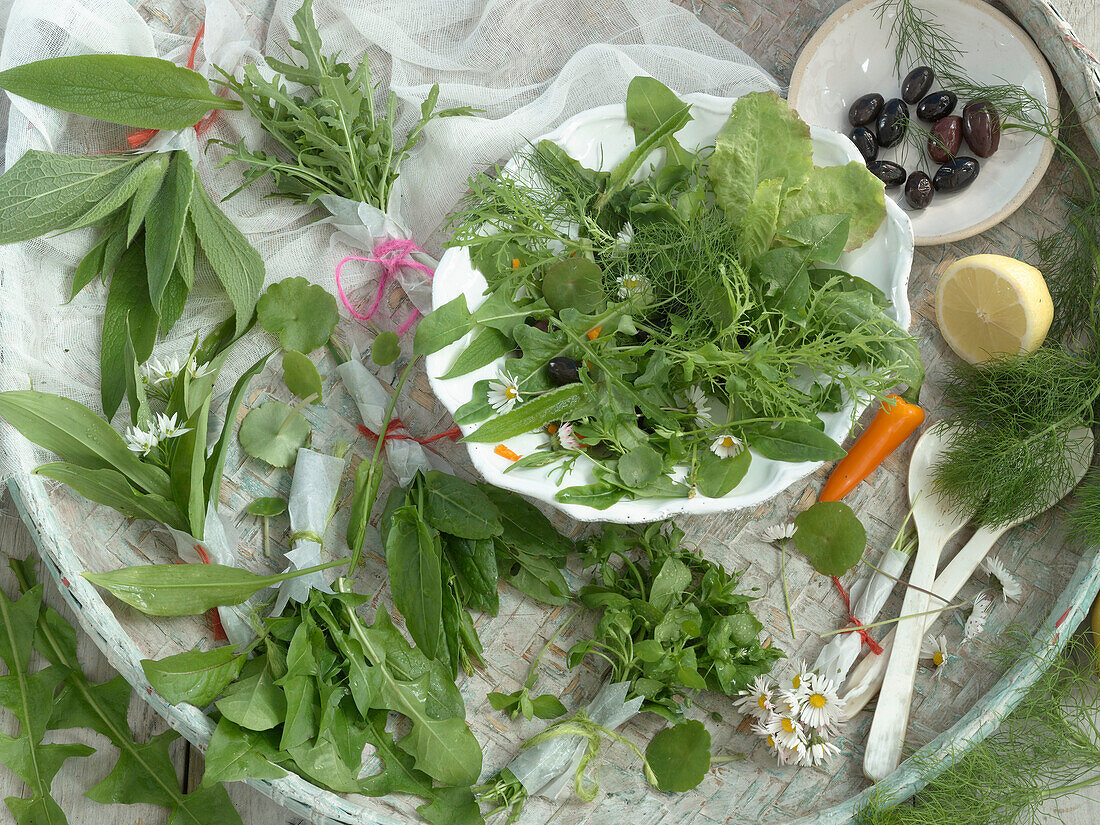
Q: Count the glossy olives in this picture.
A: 11